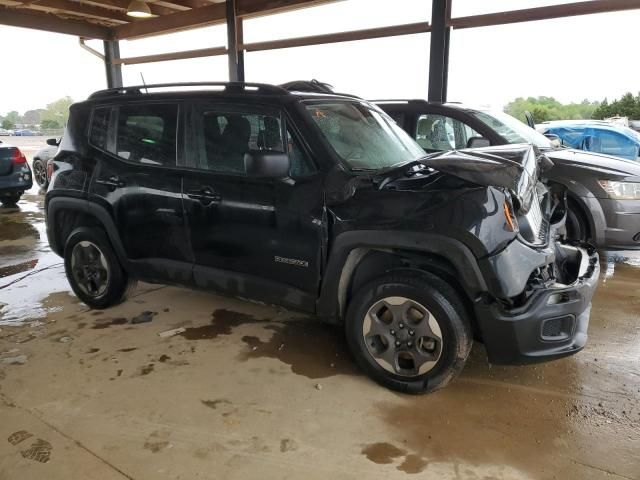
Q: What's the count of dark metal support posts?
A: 3